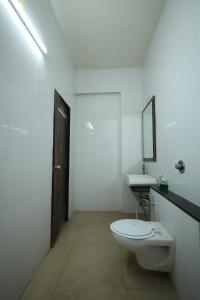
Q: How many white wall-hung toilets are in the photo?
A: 1